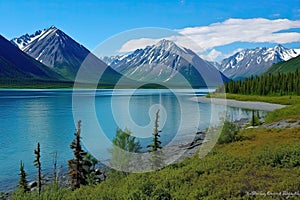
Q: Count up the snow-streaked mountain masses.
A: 3